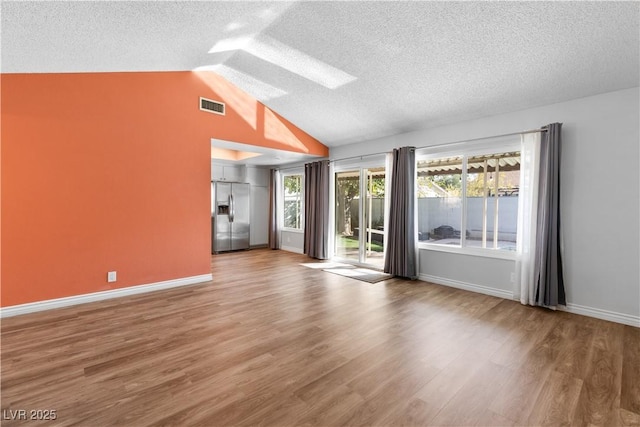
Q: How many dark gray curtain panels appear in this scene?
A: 4